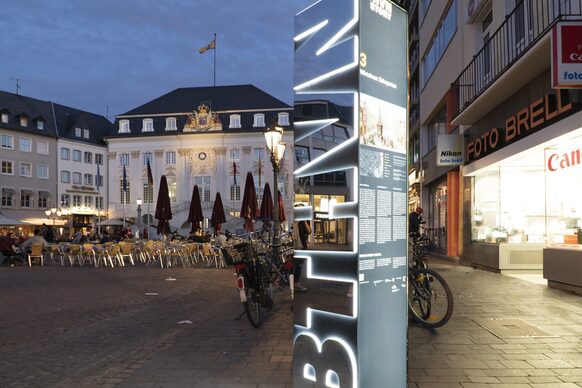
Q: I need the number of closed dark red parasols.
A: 6